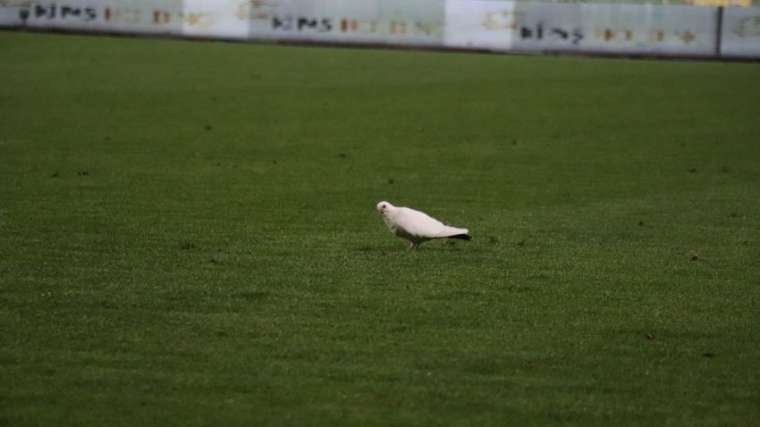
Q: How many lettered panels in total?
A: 3